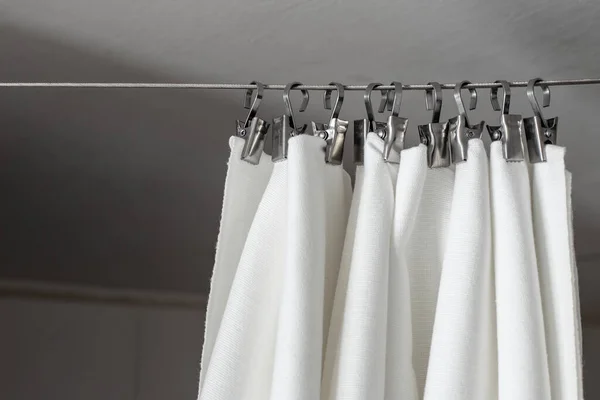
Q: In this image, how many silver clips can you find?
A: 9